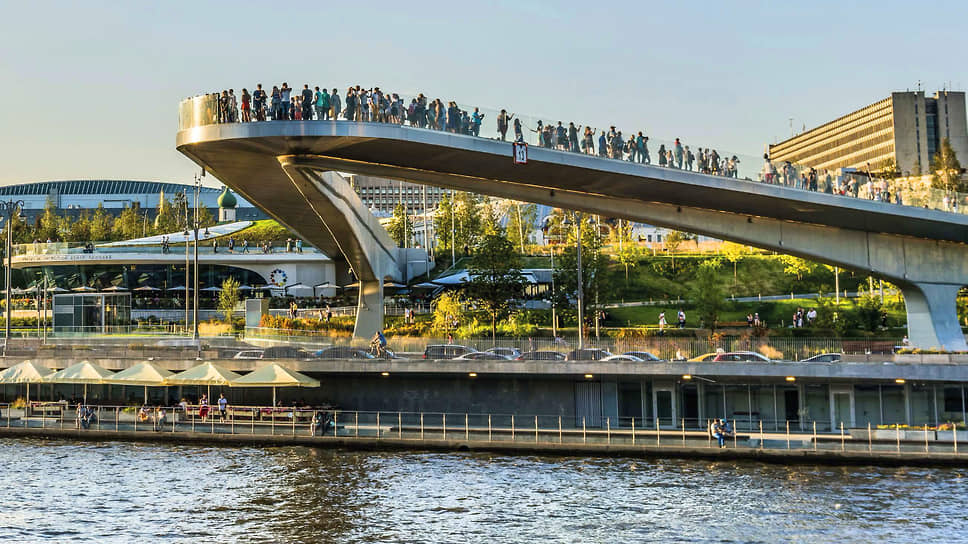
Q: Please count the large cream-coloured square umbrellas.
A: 5